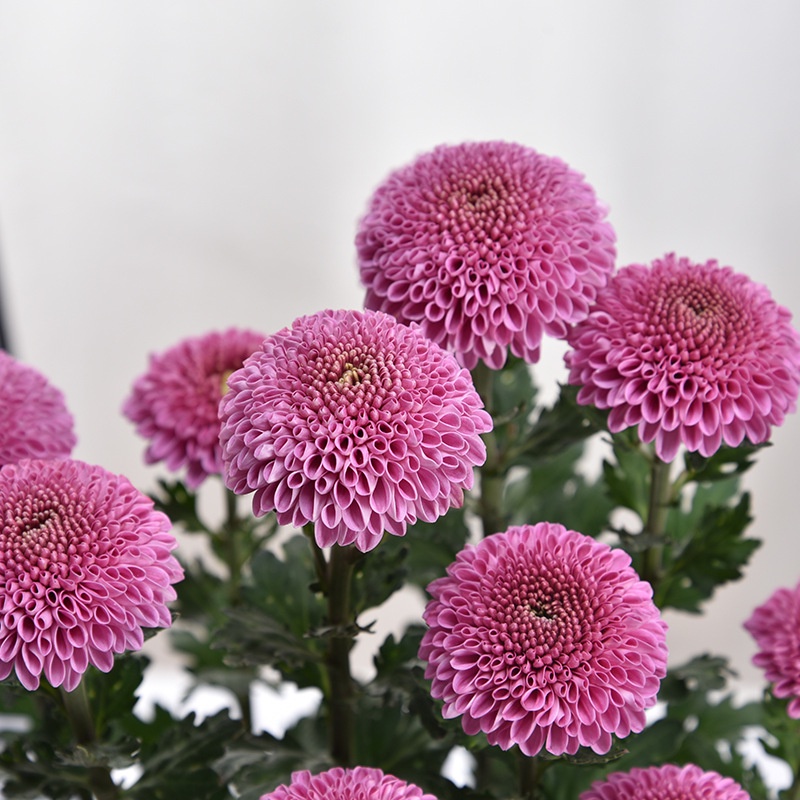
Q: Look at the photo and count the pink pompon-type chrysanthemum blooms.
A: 10